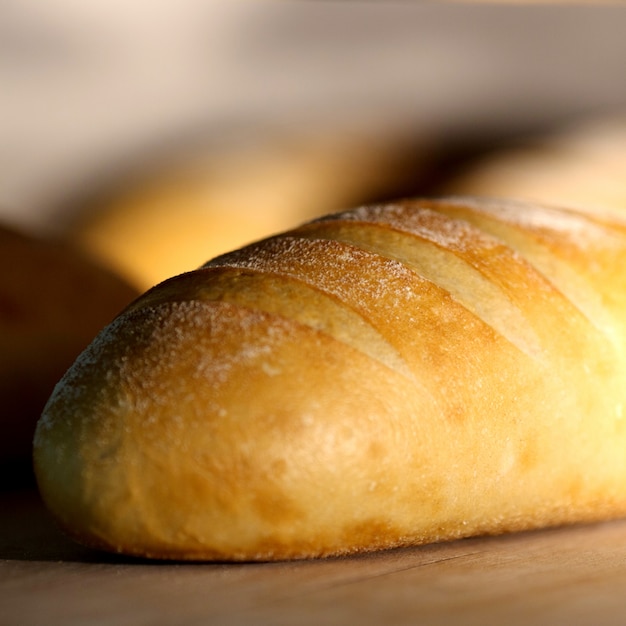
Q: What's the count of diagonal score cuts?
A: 3